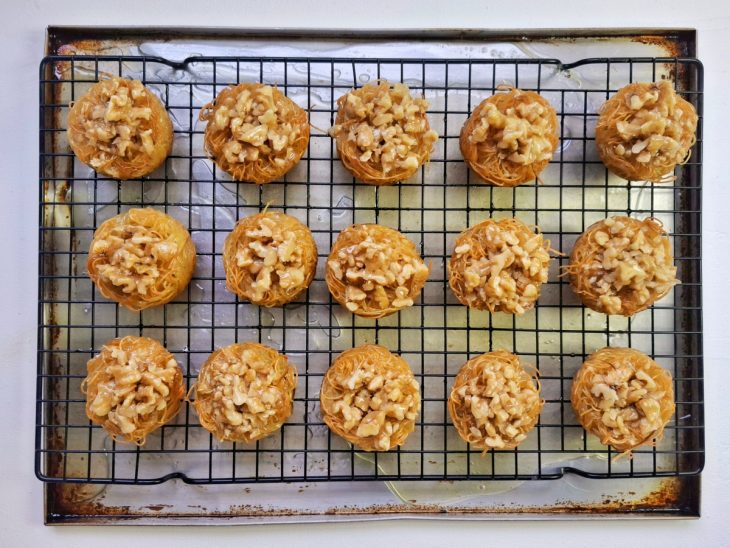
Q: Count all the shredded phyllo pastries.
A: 15